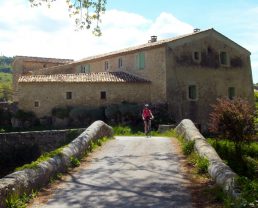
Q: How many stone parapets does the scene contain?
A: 2